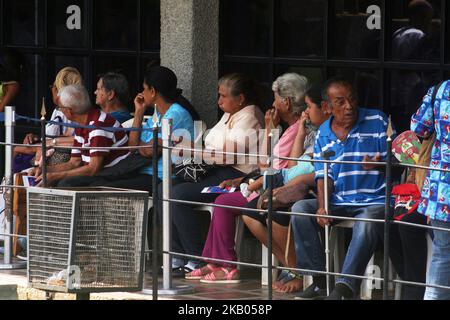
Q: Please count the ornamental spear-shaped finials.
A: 4